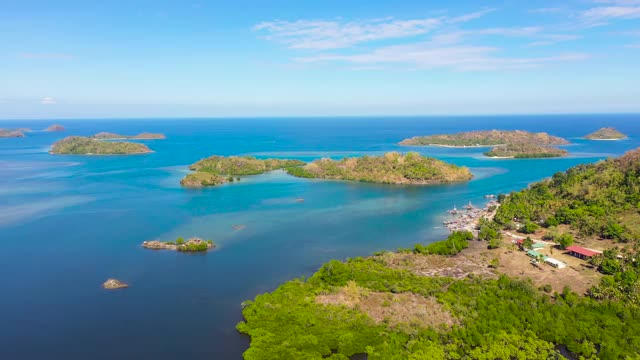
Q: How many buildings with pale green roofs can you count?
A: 2